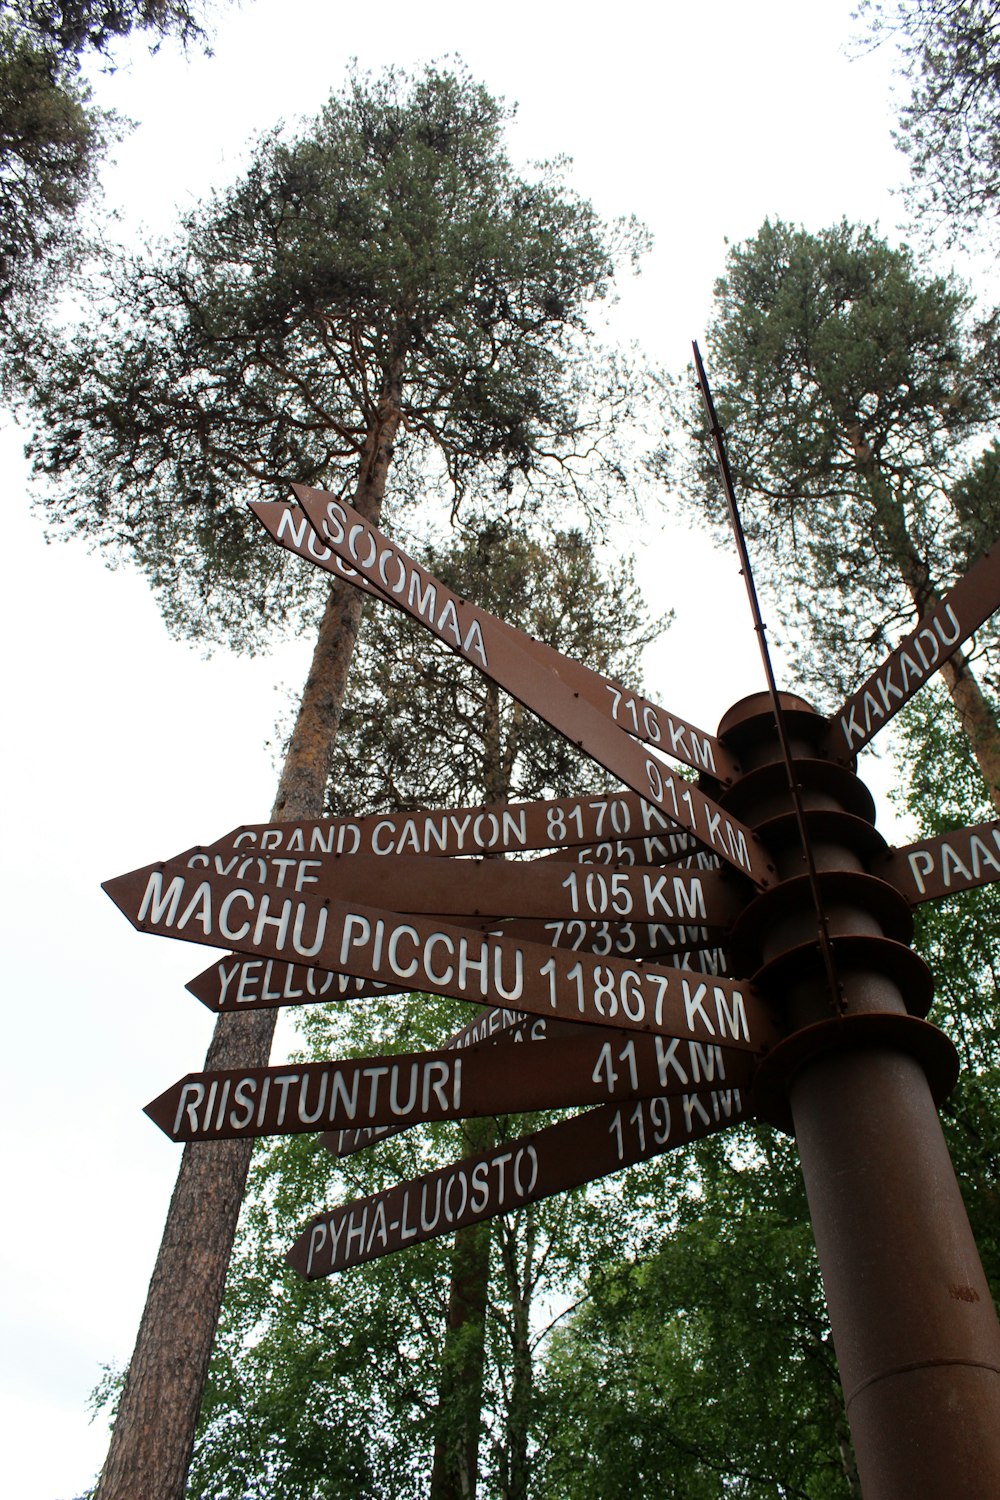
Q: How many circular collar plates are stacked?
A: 6